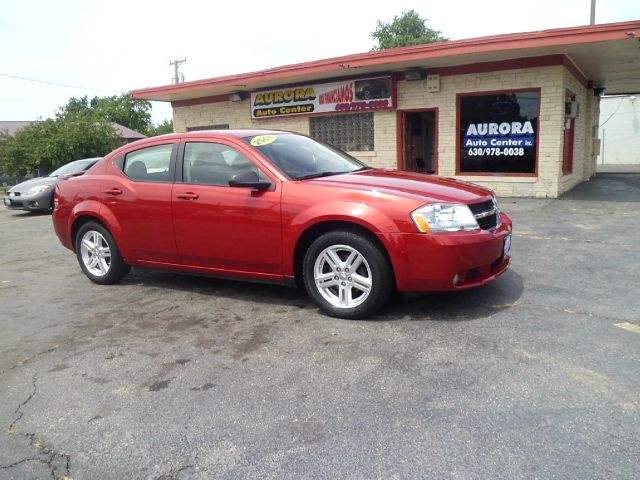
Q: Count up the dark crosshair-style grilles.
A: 1